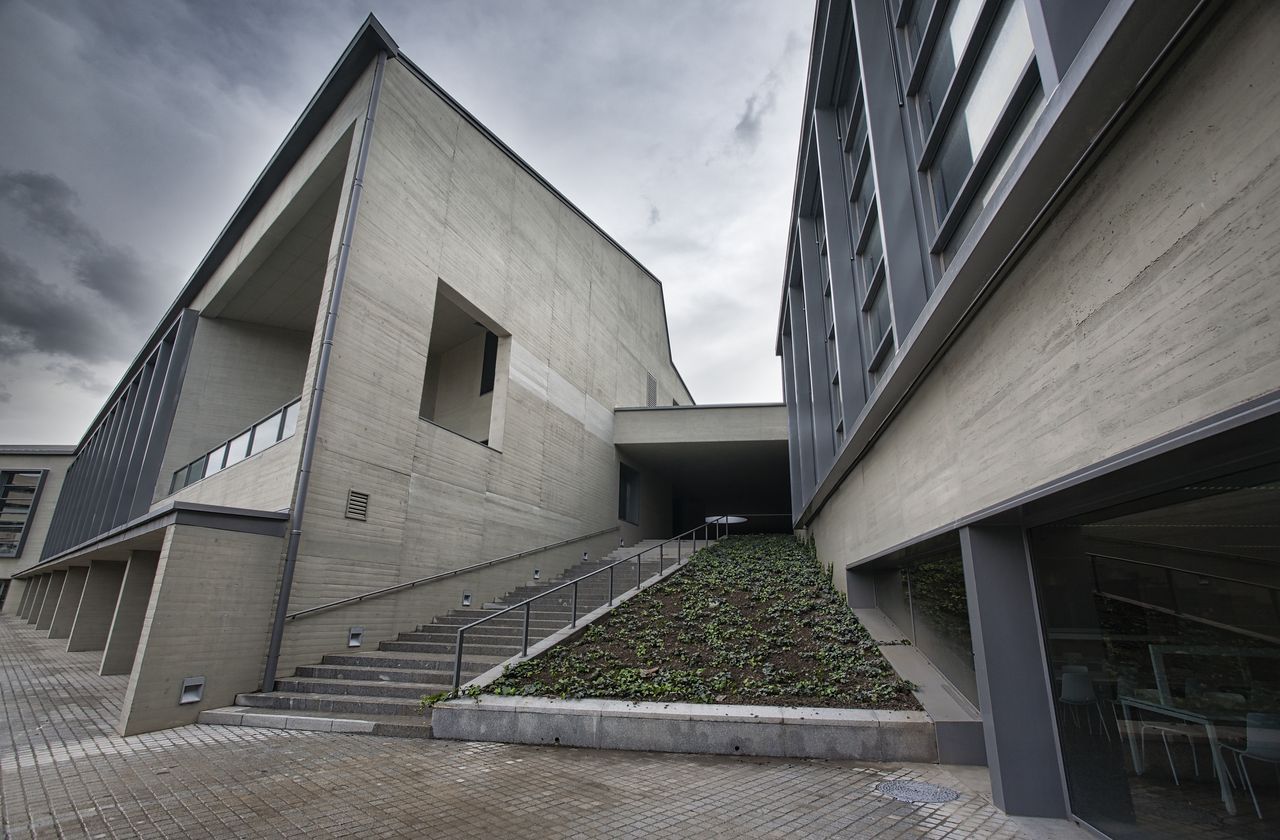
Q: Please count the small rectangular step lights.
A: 6